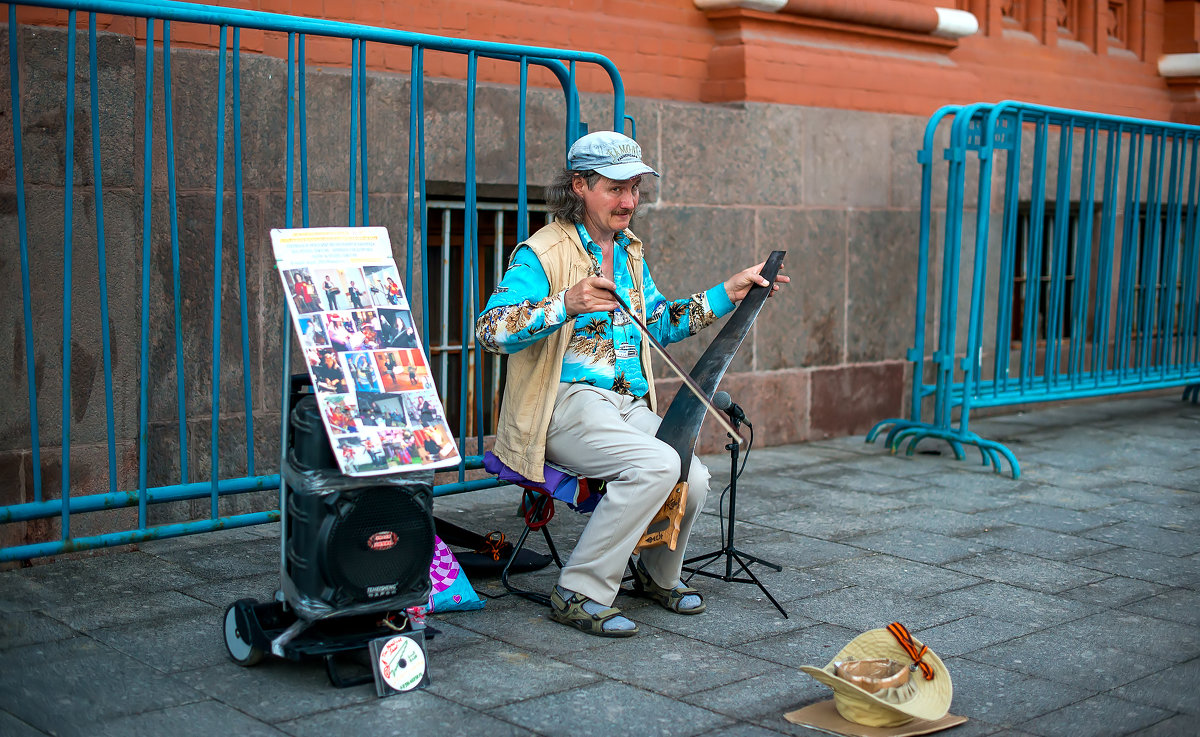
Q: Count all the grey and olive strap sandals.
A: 2